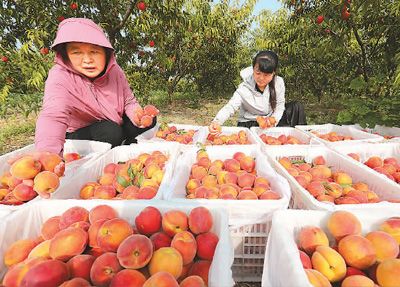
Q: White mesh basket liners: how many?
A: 12